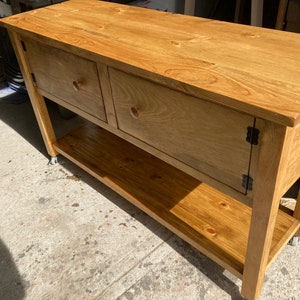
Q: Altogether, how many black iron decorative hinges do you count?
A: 4